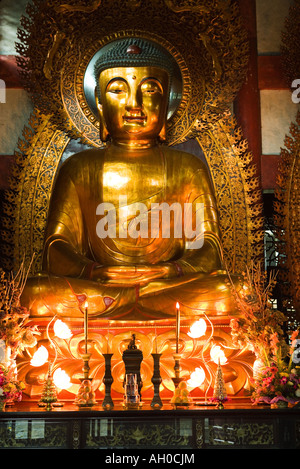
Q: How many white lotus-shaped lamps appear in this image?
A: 6